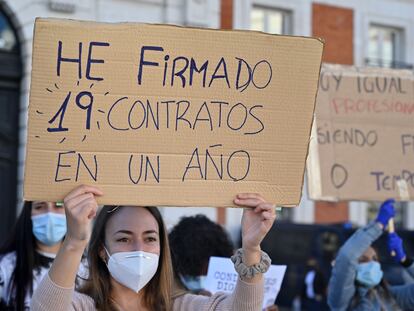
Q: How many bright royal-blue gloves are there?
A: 2